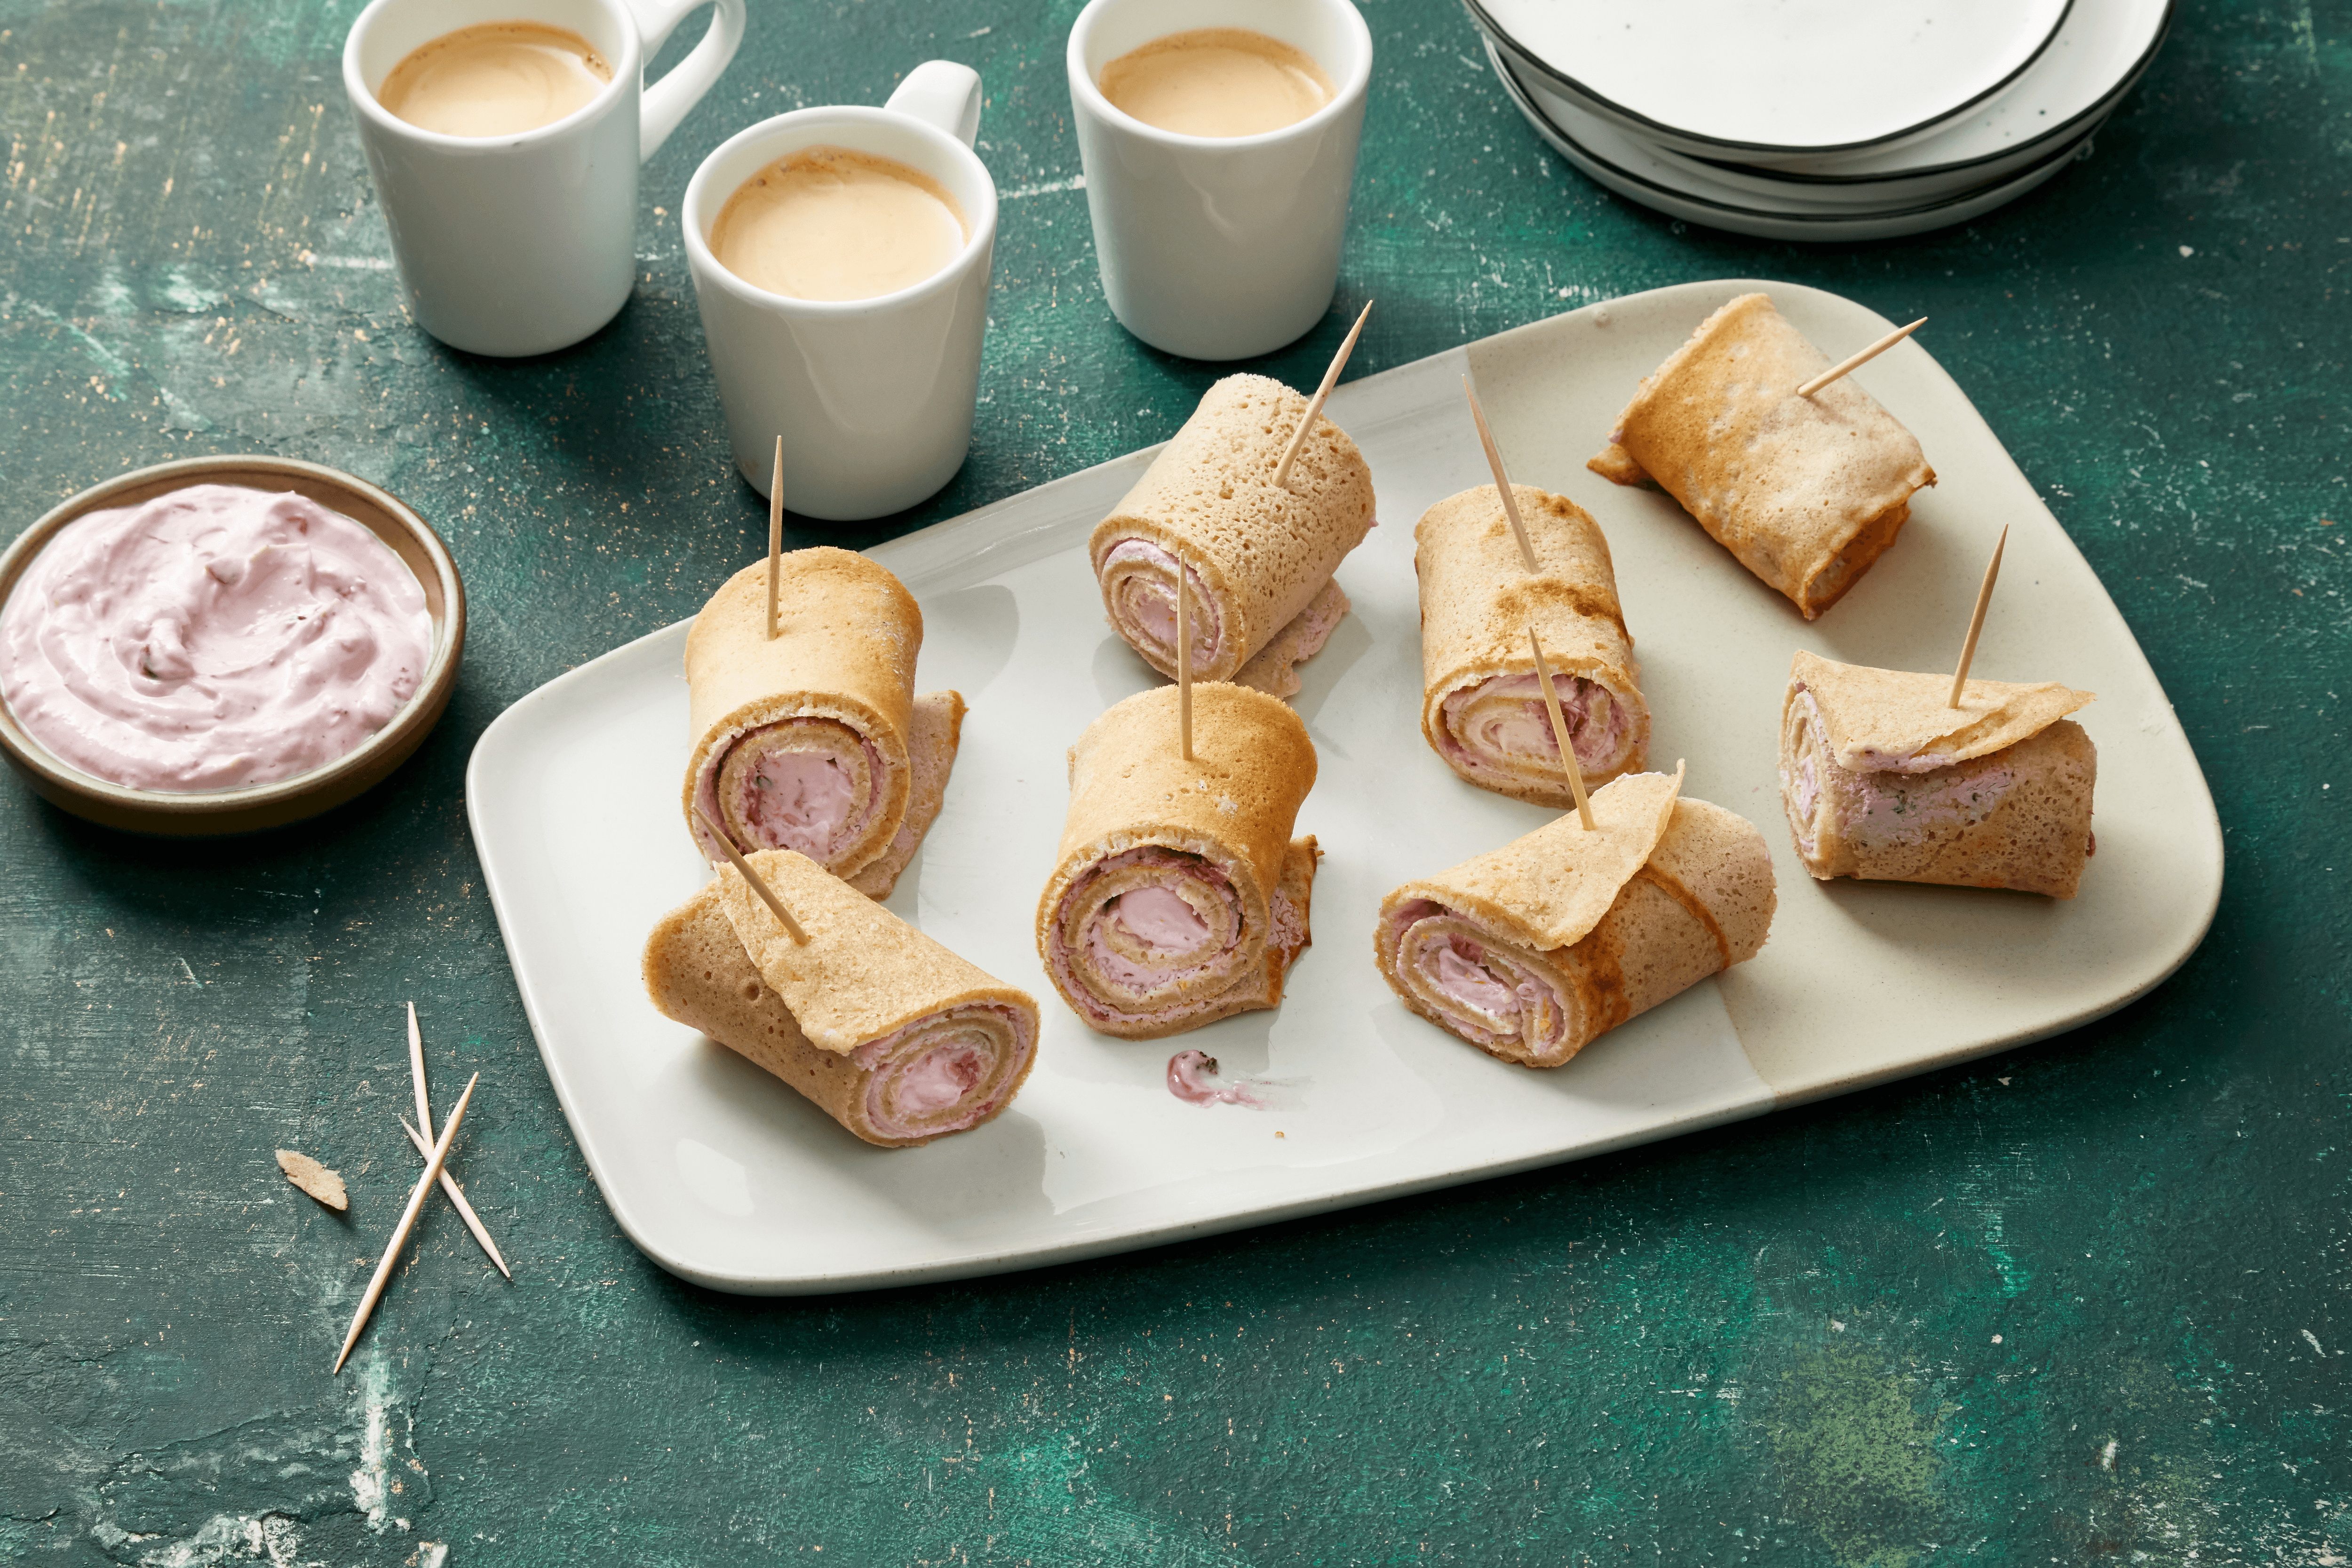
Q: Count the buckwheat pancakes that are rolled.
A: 8